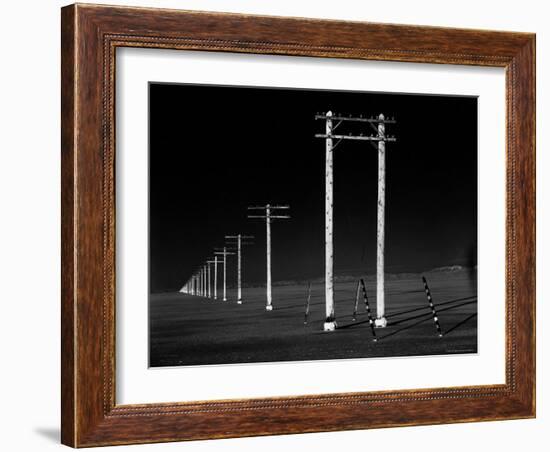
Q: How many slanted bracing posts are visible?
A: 4